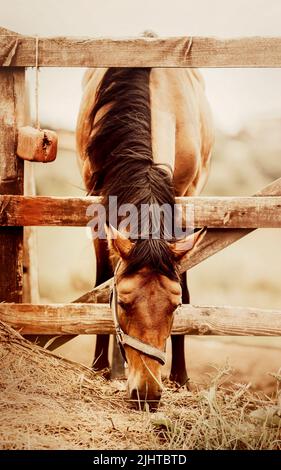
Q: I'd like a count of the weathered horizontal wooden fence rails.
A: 3